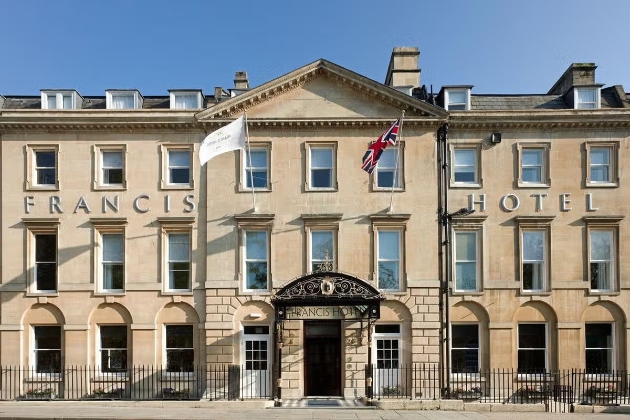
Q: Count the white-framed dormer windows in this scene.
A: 5